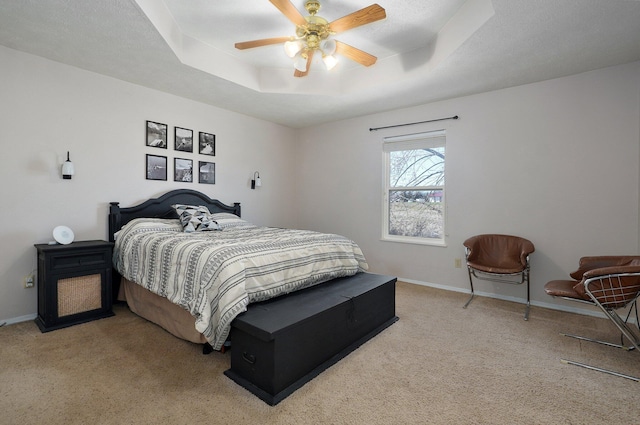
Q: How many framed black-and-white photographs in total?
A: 6